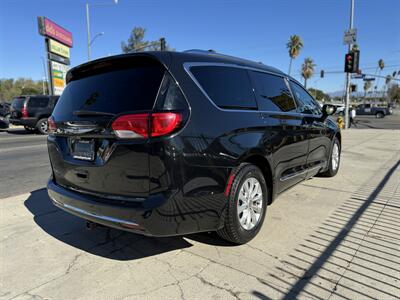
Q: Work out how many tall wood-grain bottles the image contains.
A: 0